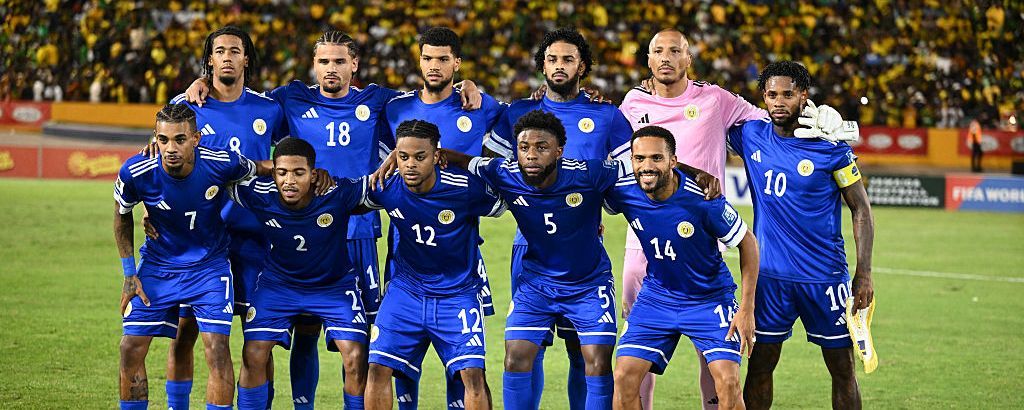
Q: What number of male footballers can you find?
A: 11